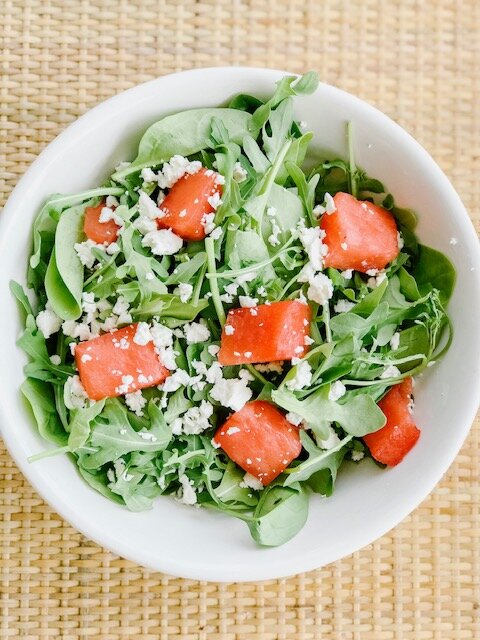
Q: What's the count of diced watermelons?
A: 7